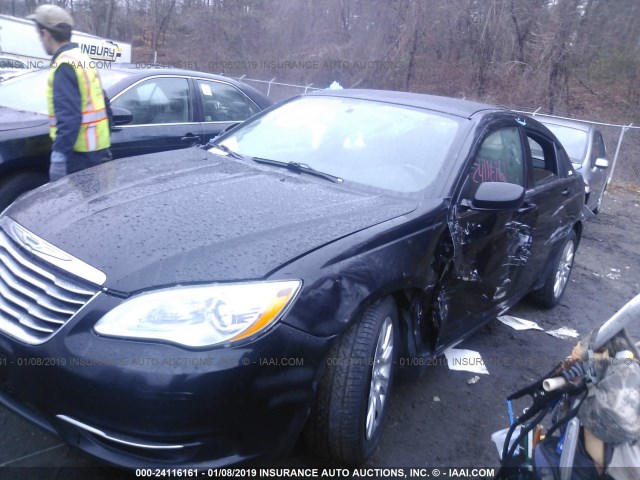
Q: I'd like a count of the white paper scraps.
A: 3